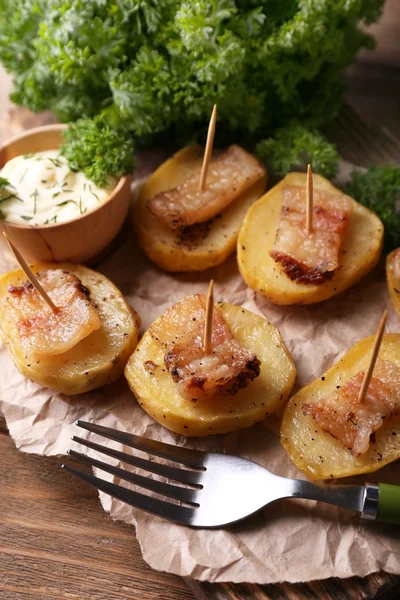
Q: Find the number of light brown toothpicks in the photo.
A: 5